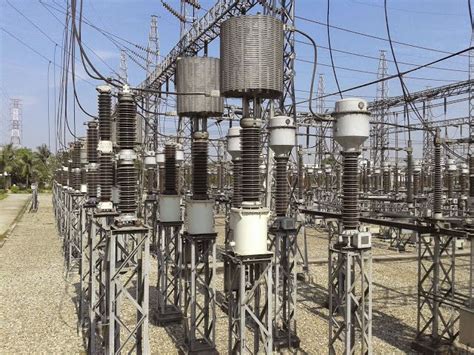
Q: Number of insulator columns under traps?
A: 2